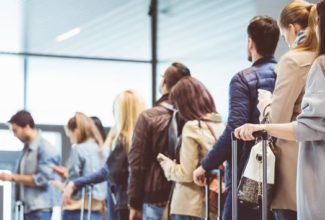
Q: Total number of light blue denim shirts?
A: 2